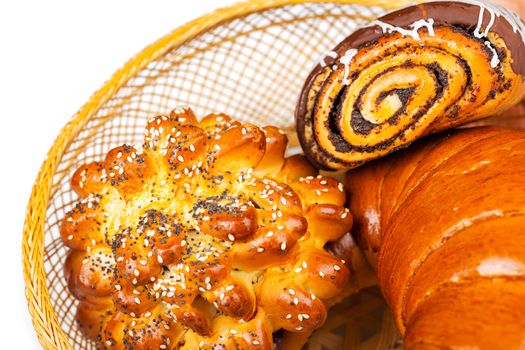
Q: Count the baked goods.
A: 3